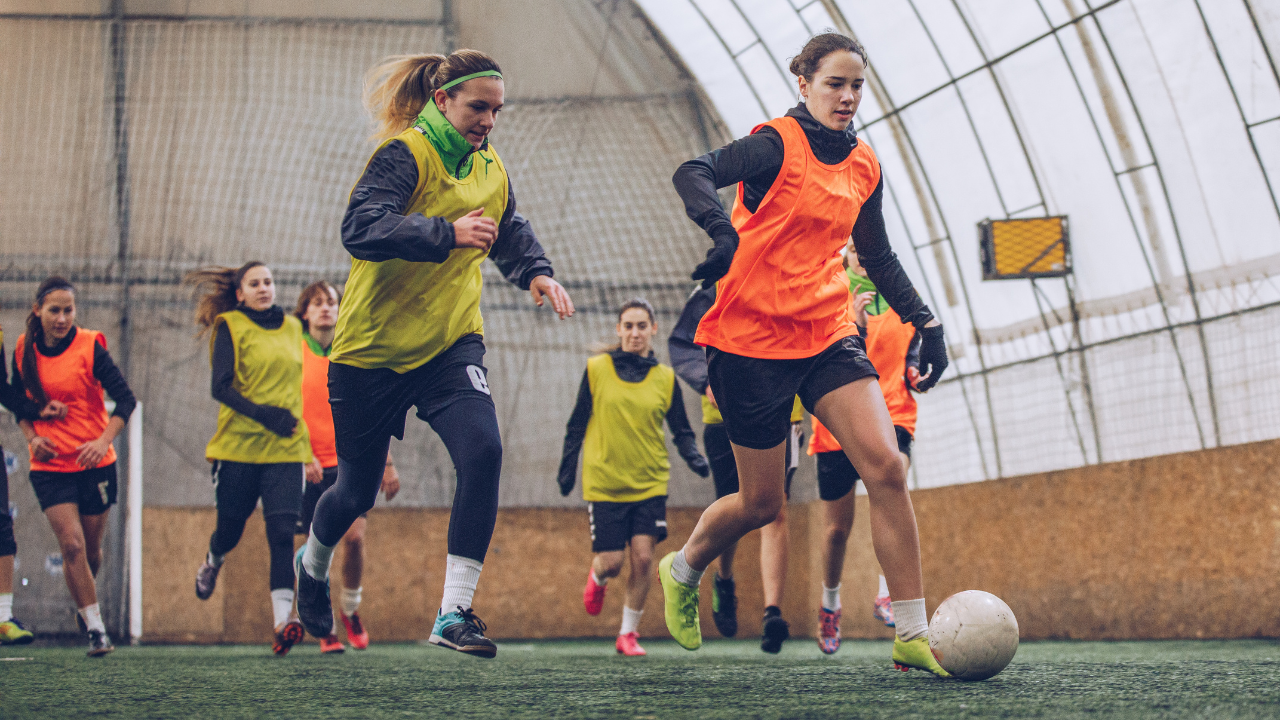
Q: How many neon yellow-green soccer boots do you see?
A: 3